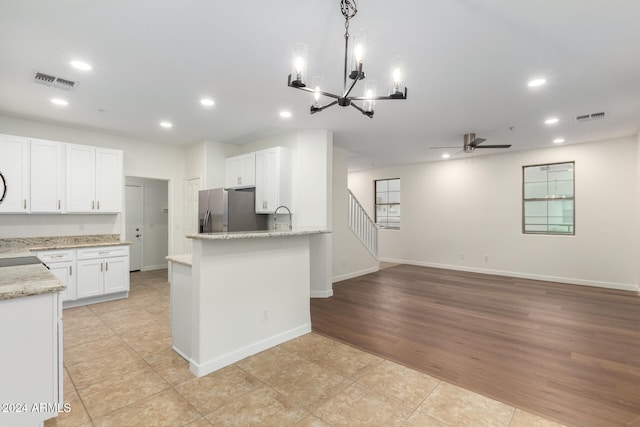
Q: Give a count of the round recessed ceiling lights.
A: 9